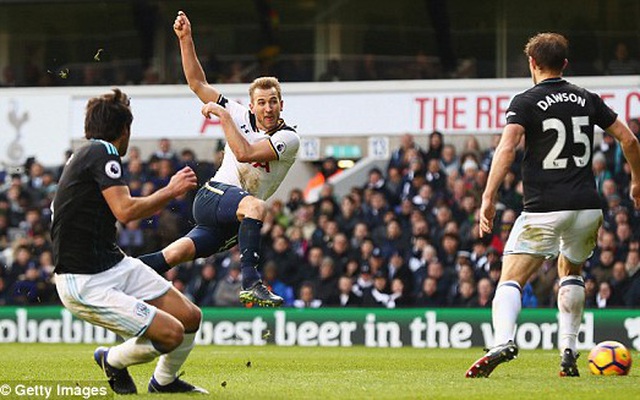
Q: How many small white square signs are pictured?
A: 2